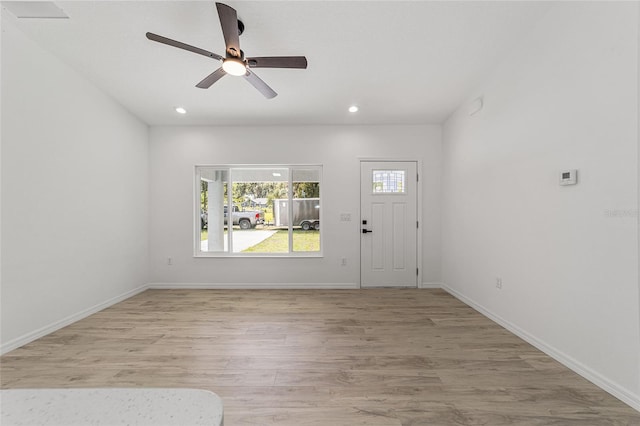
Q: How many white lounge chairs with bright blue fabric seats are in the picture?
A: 0